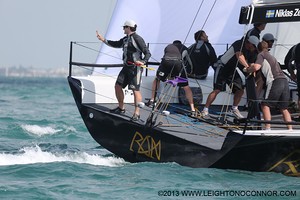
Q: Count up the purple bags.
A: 1